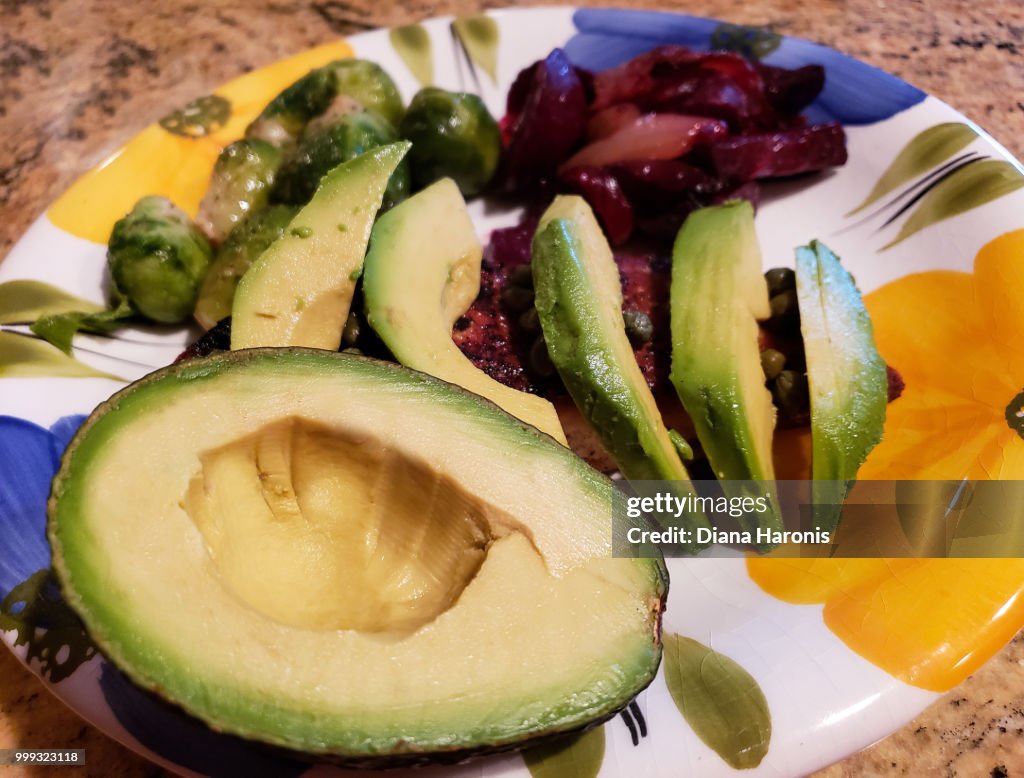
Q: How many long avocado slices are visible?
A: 5